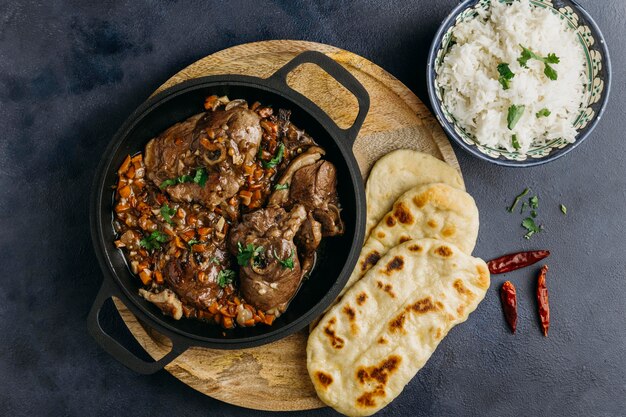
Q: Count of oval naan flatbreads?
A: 3